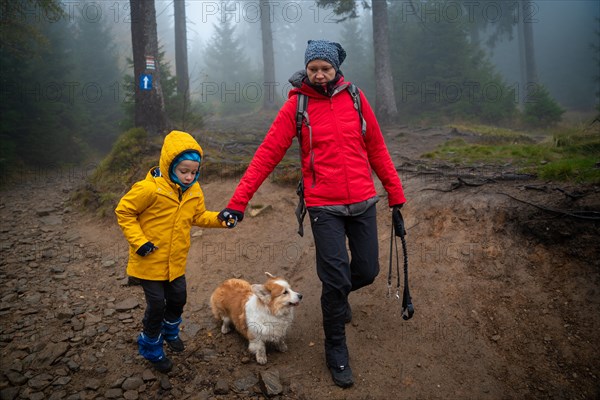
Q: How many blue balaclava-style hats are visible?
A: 1